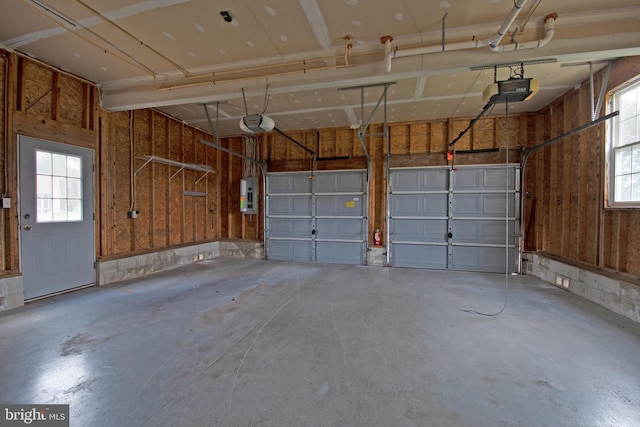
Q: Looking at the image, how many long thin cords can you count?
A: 1